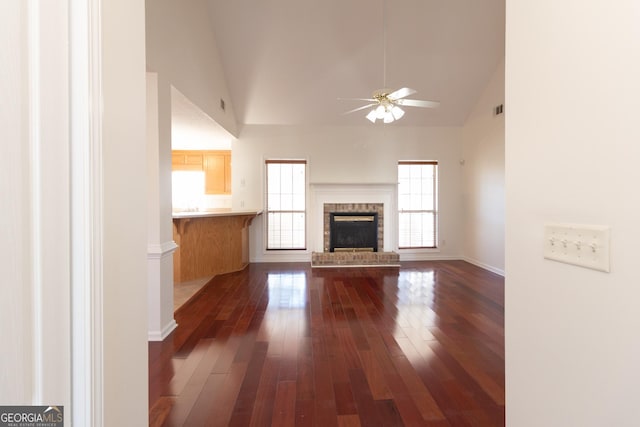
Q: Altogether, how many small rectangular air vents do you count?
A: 2